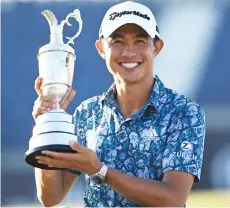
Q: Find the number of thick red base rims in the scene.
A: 0